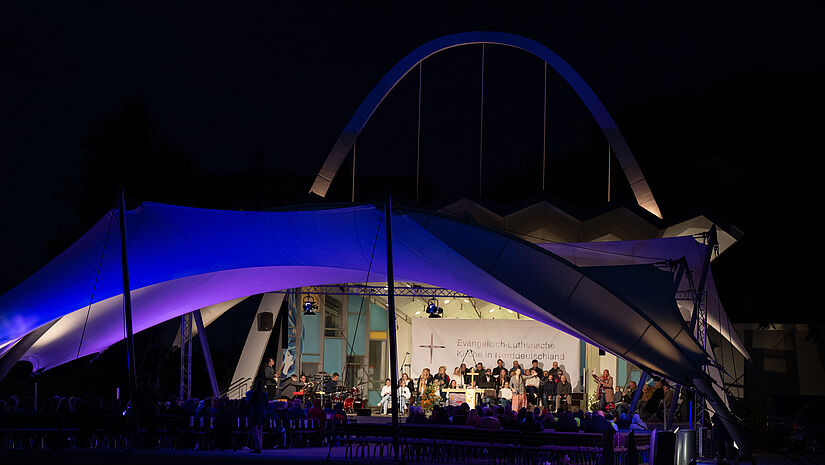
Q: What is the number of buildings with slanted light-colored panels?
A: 1